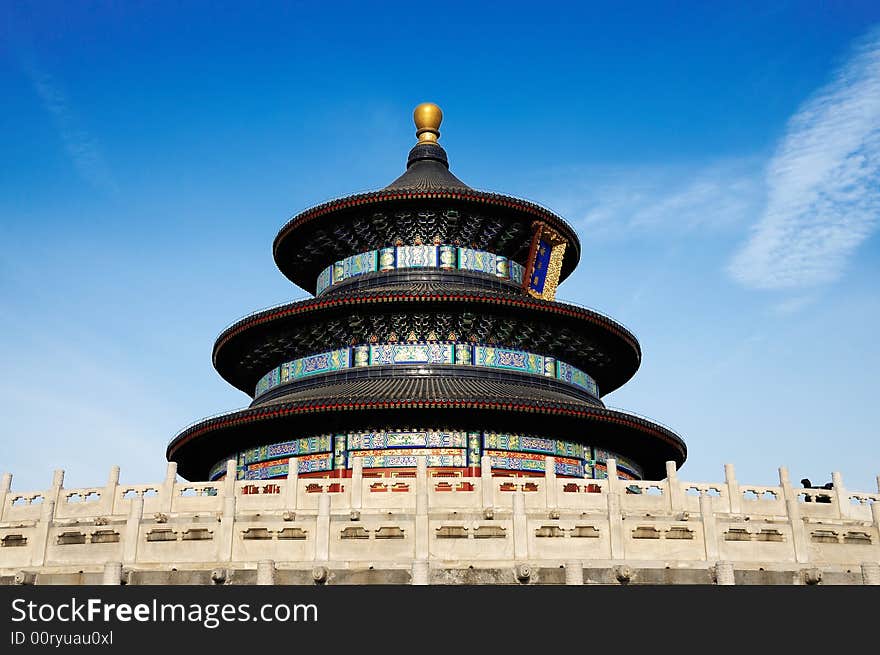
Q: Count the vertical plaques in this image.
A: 1